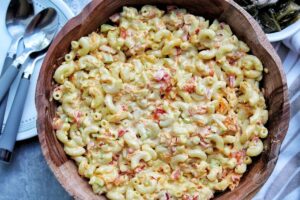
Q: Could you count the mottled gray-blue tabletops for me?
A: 1